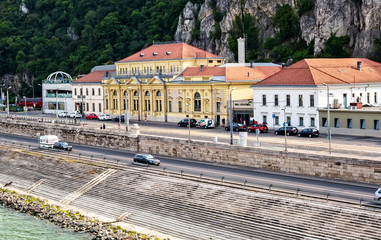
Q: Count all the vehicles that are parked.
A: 11